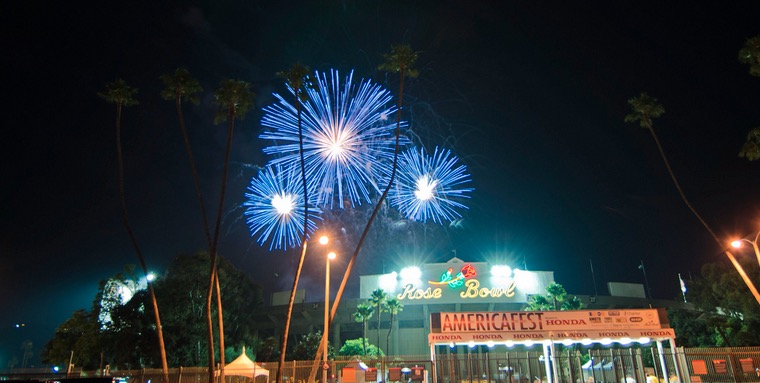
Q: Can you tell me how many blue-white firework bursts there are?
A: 3